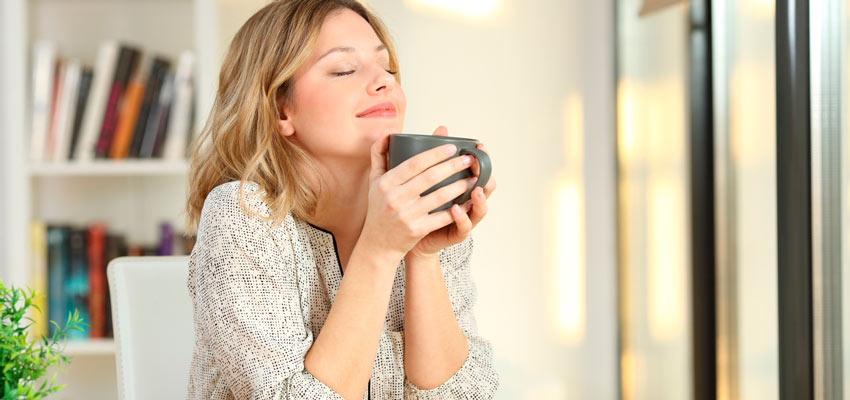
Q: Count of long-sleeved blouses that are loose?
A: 1